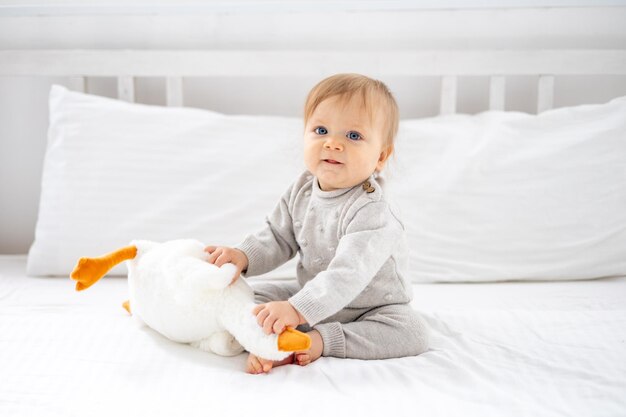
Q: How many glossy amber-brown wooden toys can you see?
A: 0